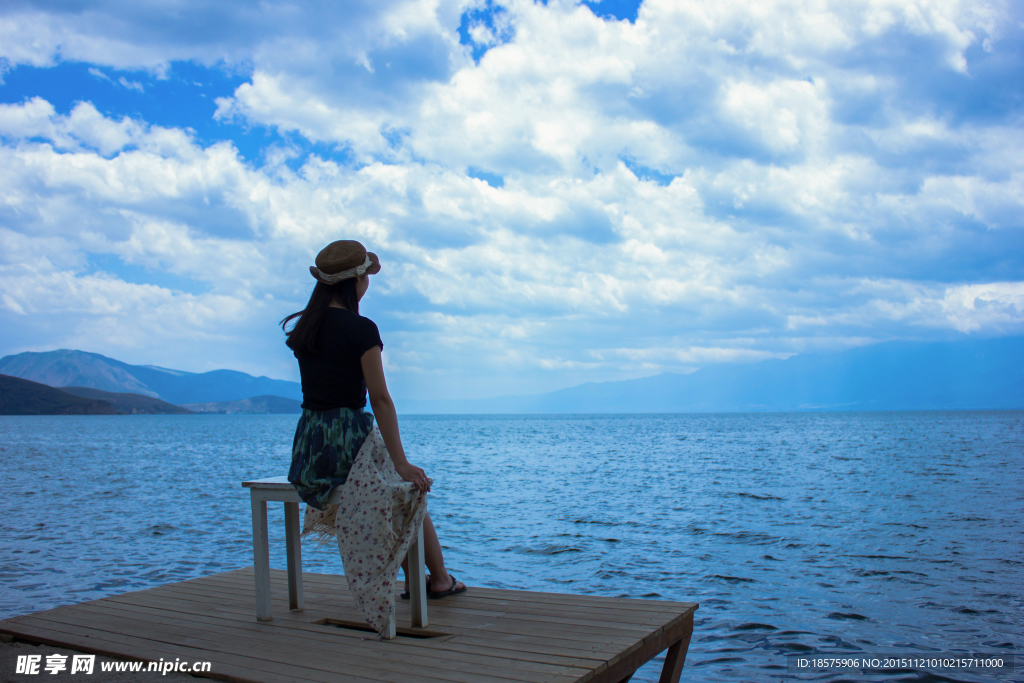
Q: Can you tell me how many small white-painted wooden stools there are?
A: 1